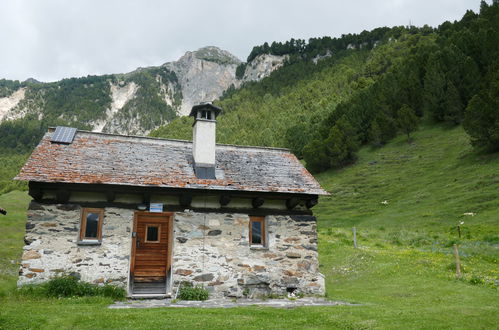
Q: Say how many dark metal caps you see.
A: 1